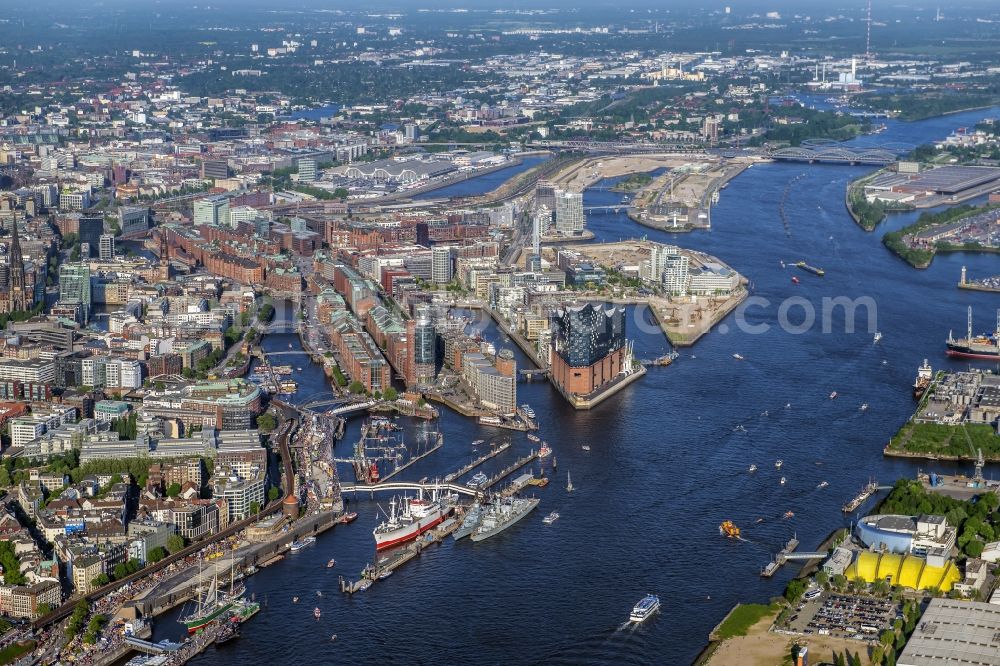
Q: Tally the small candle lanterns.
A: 0